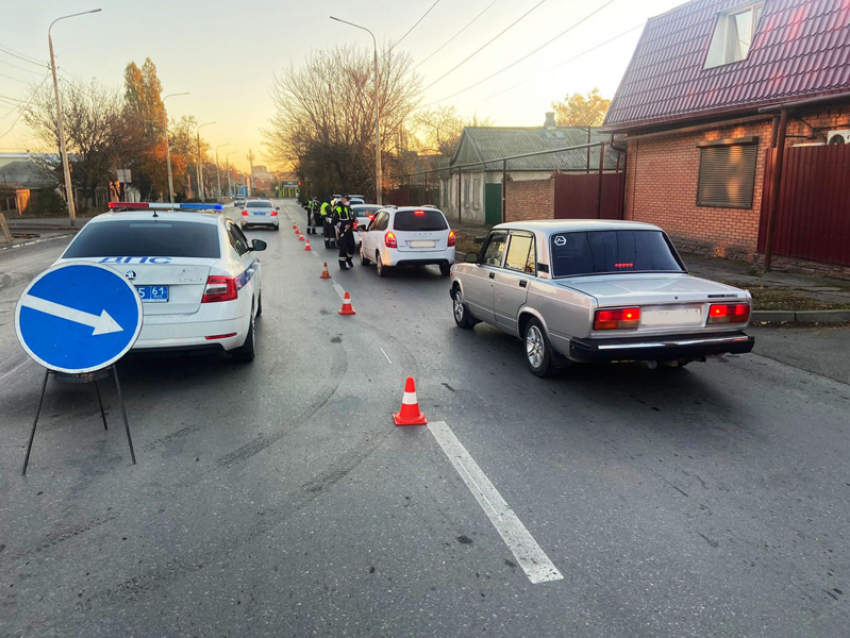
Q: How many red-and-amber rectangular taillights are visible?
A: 2